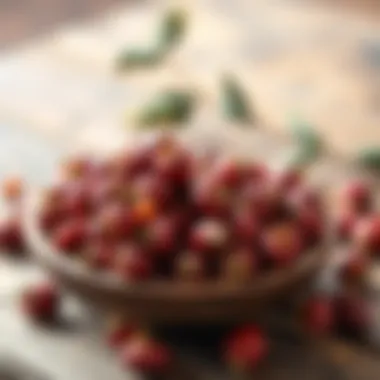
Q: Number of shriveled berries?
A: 0